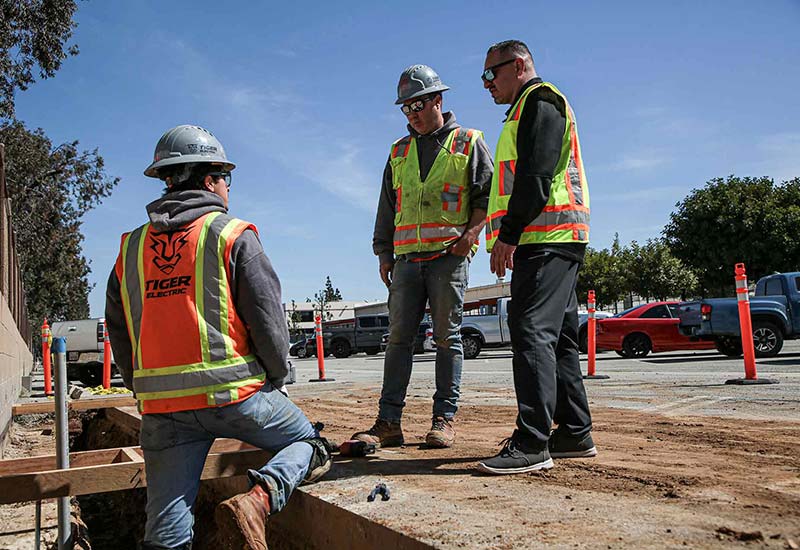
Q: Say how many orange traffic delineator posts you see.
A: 5